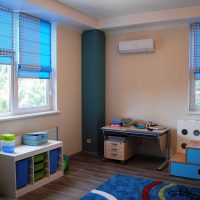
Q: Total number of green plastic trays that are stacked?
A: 3